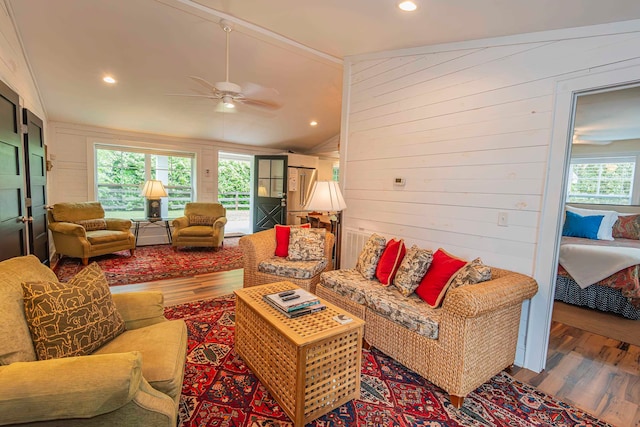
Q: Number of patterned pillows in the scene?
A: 8